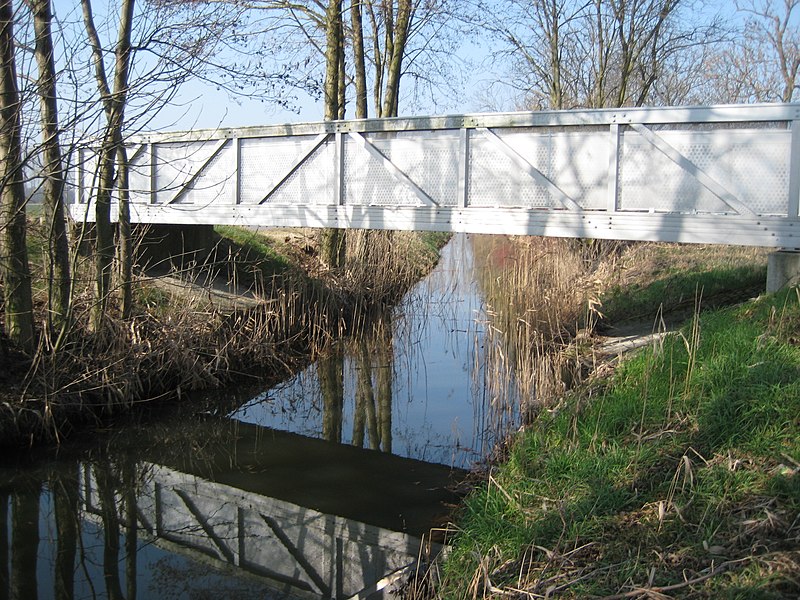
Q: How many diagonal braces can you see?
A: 6